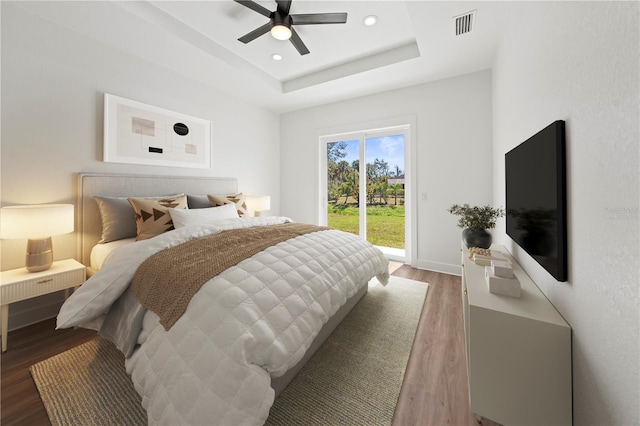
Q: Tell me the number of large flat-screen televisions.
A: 1